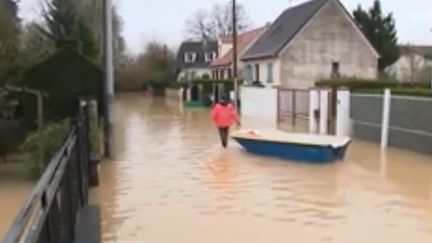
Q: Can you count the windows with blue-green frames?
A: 2